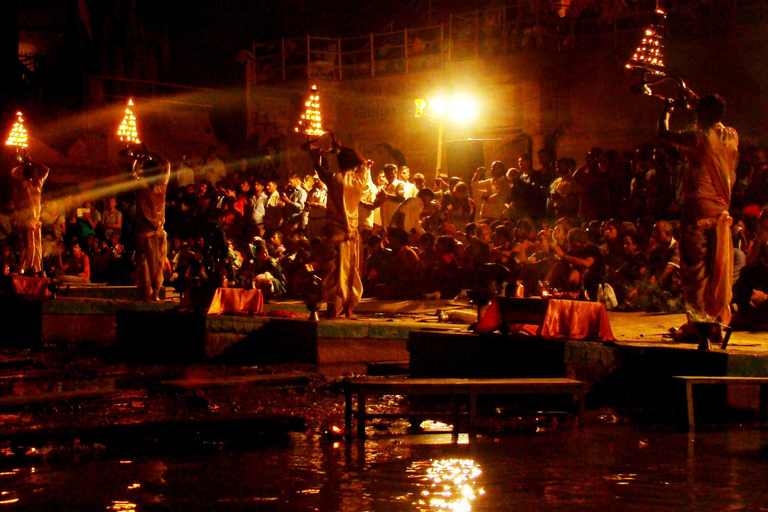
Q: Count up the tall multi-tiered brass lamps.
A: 4